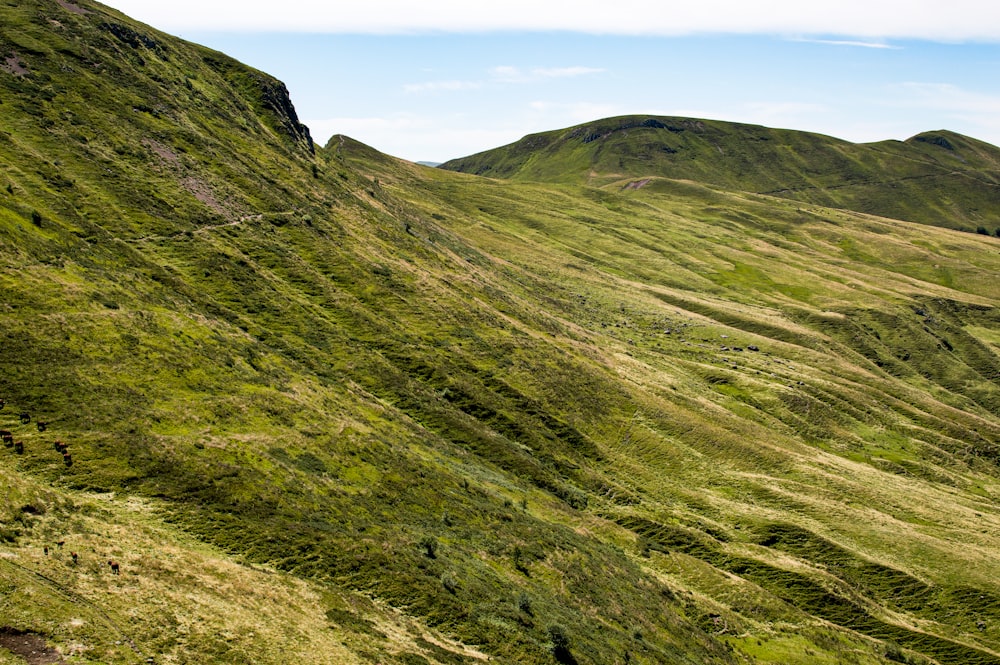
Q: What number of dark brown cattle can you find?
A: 13